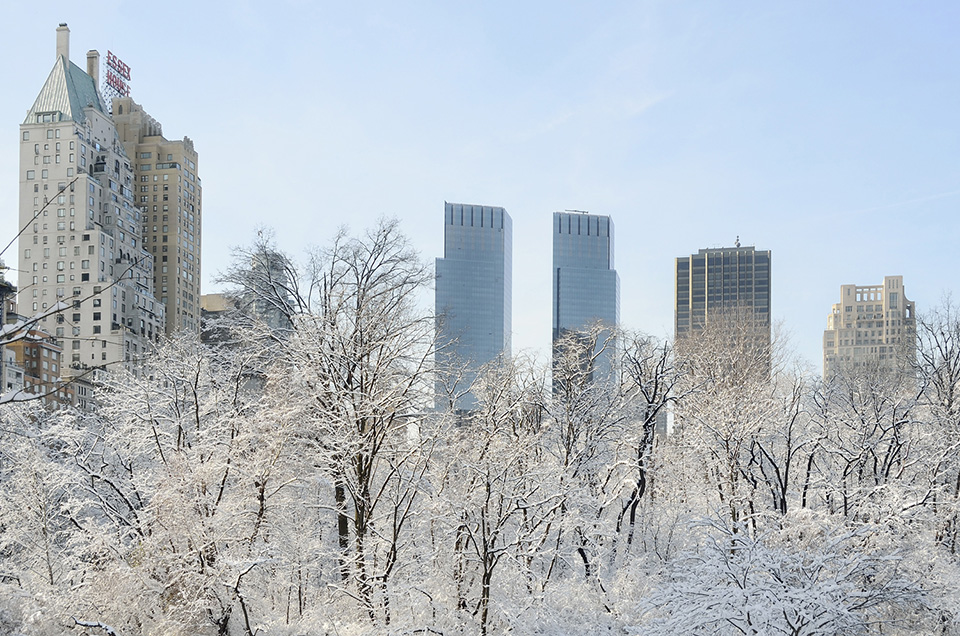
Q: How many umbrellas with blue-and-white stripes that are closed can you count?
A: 0